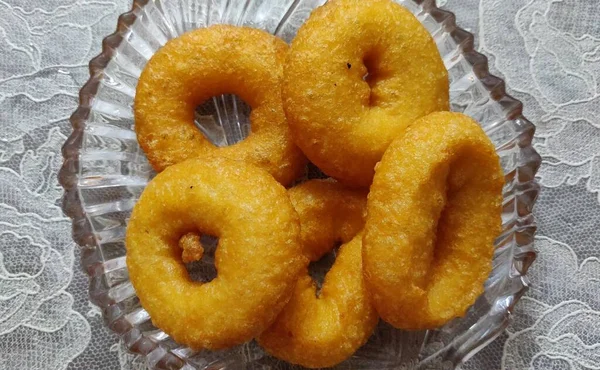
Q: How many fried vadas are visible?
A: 5